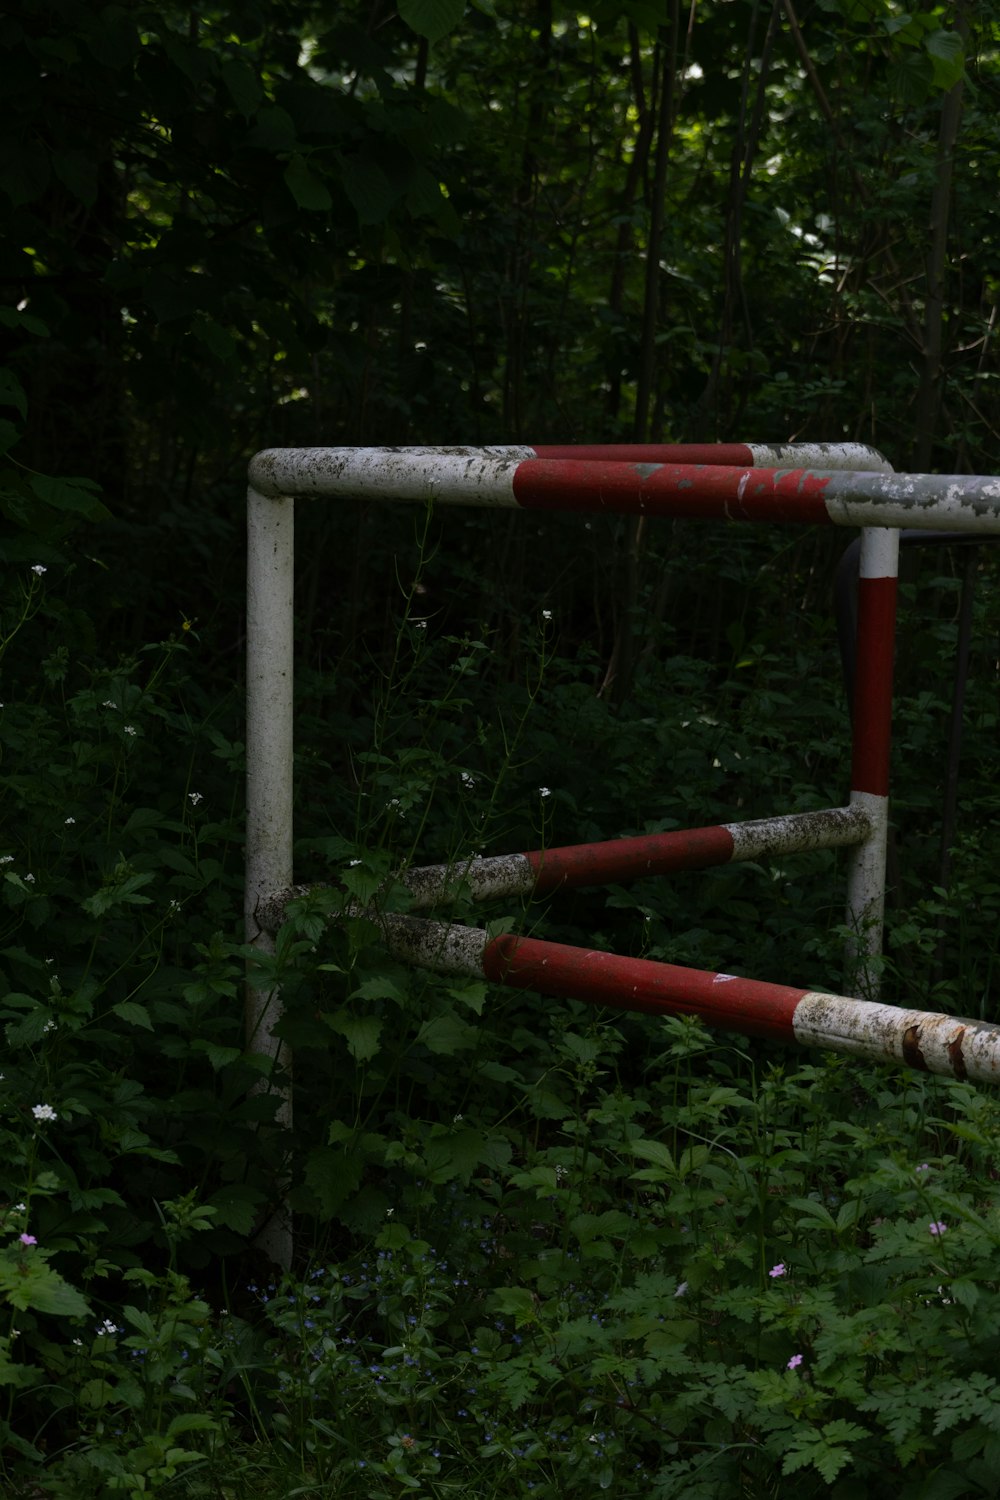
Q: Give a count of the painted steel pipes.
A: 6